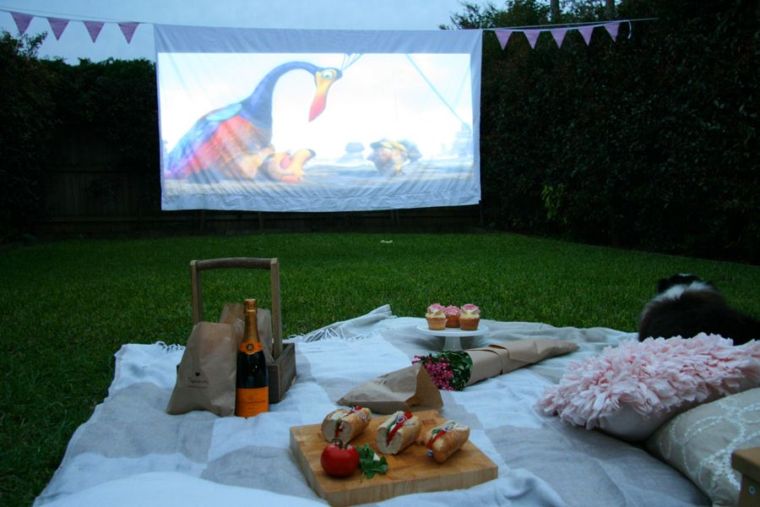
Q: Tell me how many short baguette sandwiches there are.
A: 3